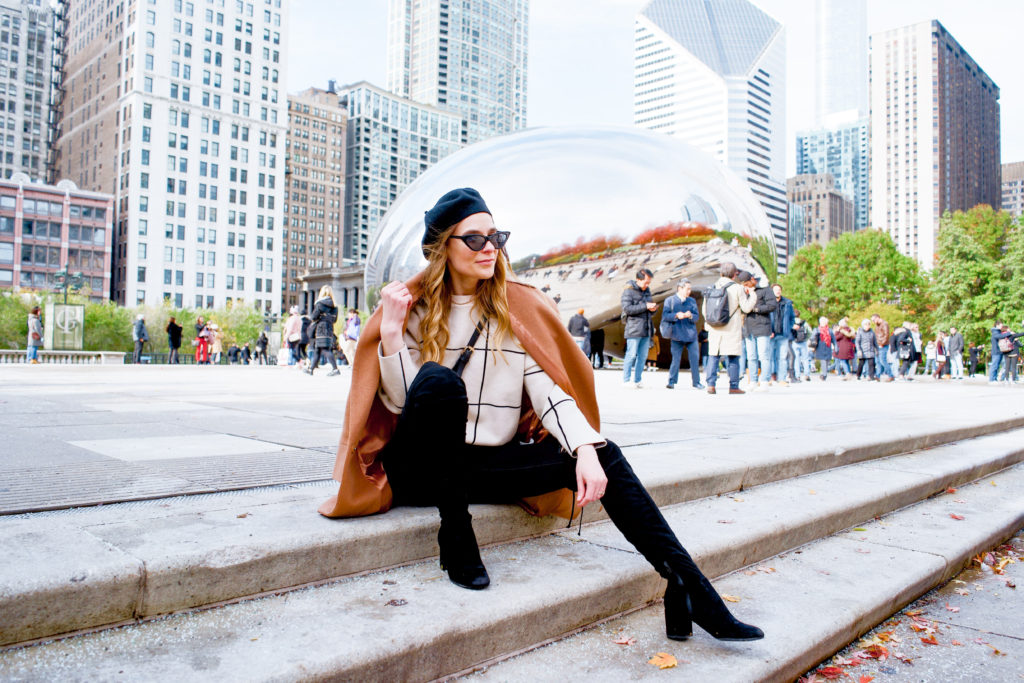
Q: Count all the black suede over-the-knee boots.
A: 2